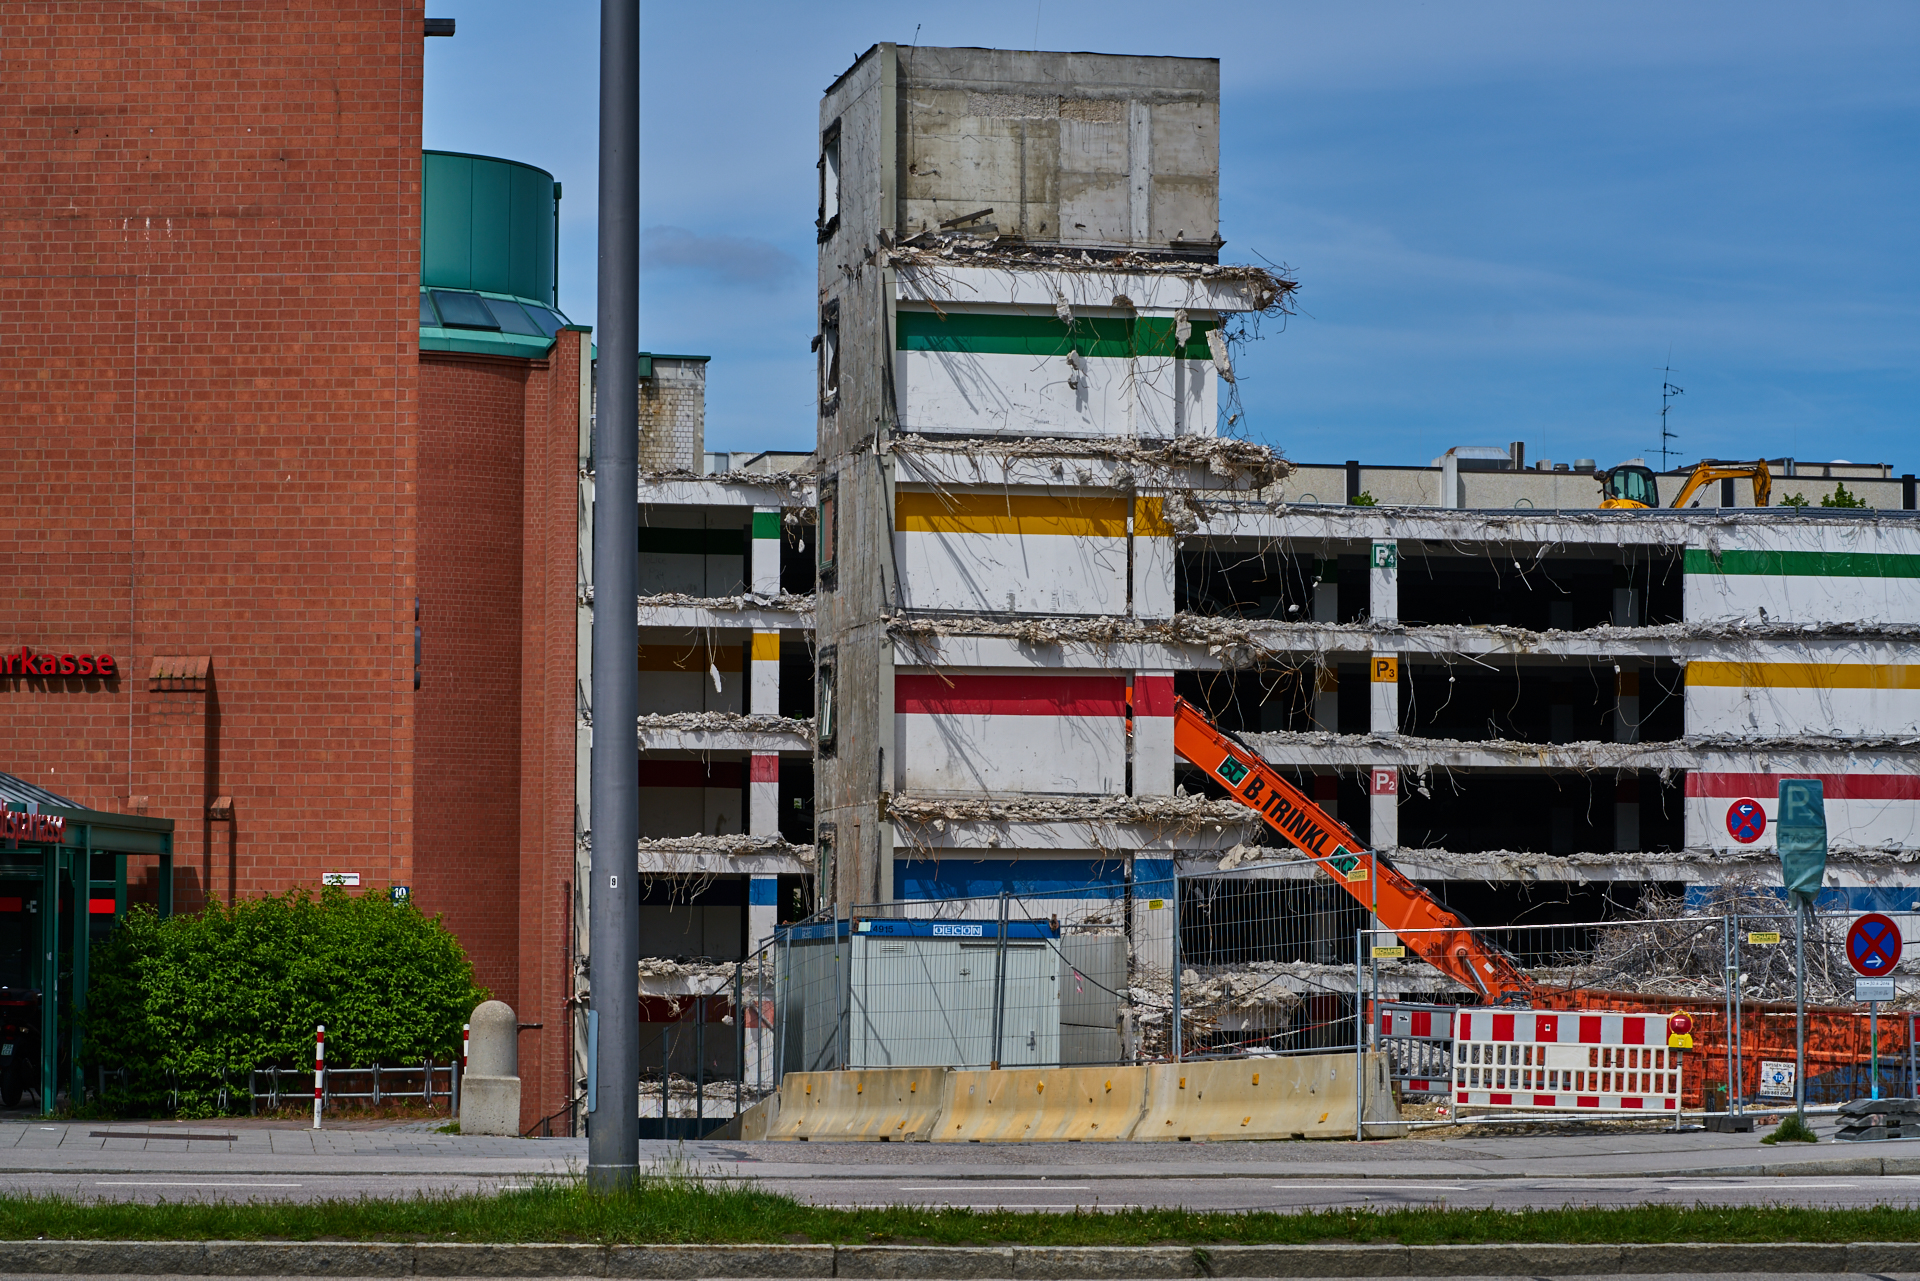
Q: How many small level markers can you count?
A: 3